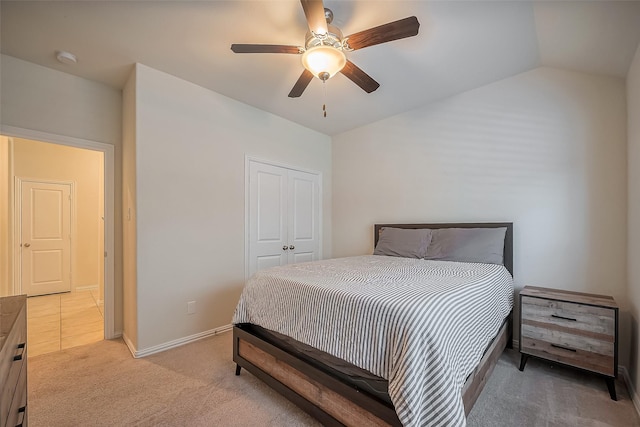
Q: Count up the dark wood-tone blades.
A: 5